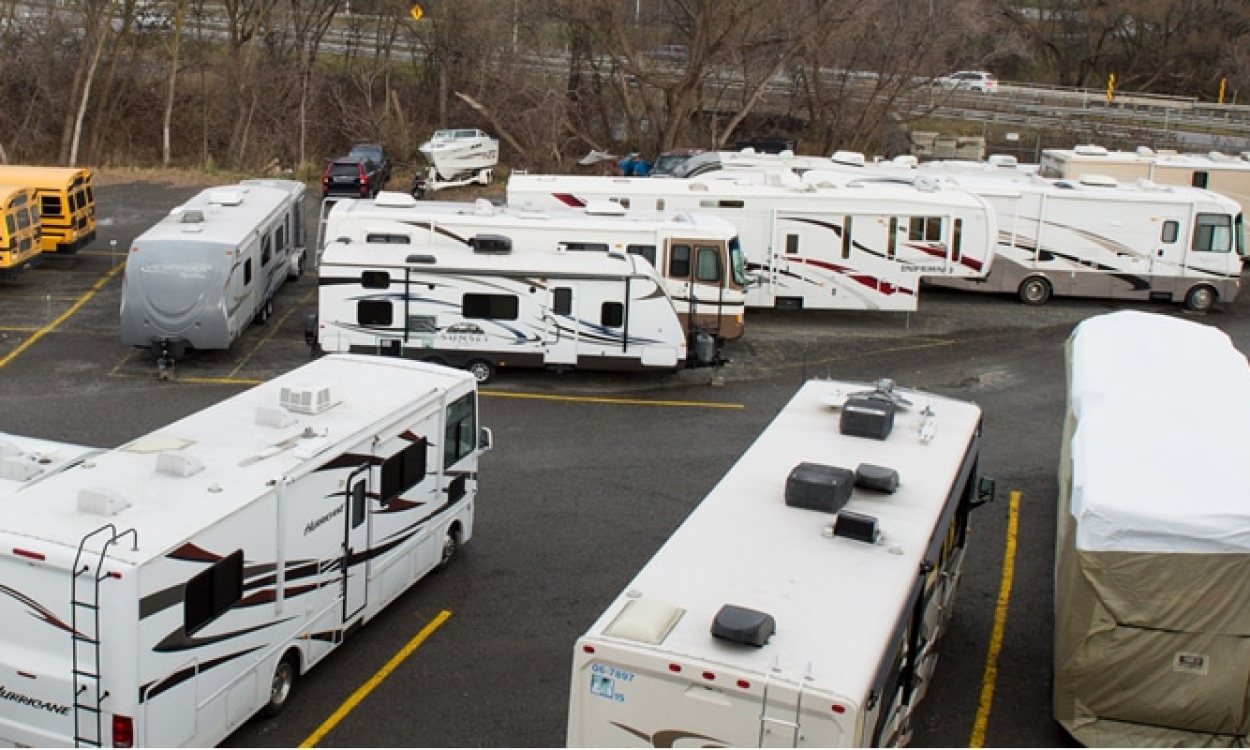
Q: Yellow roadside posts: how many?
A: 2